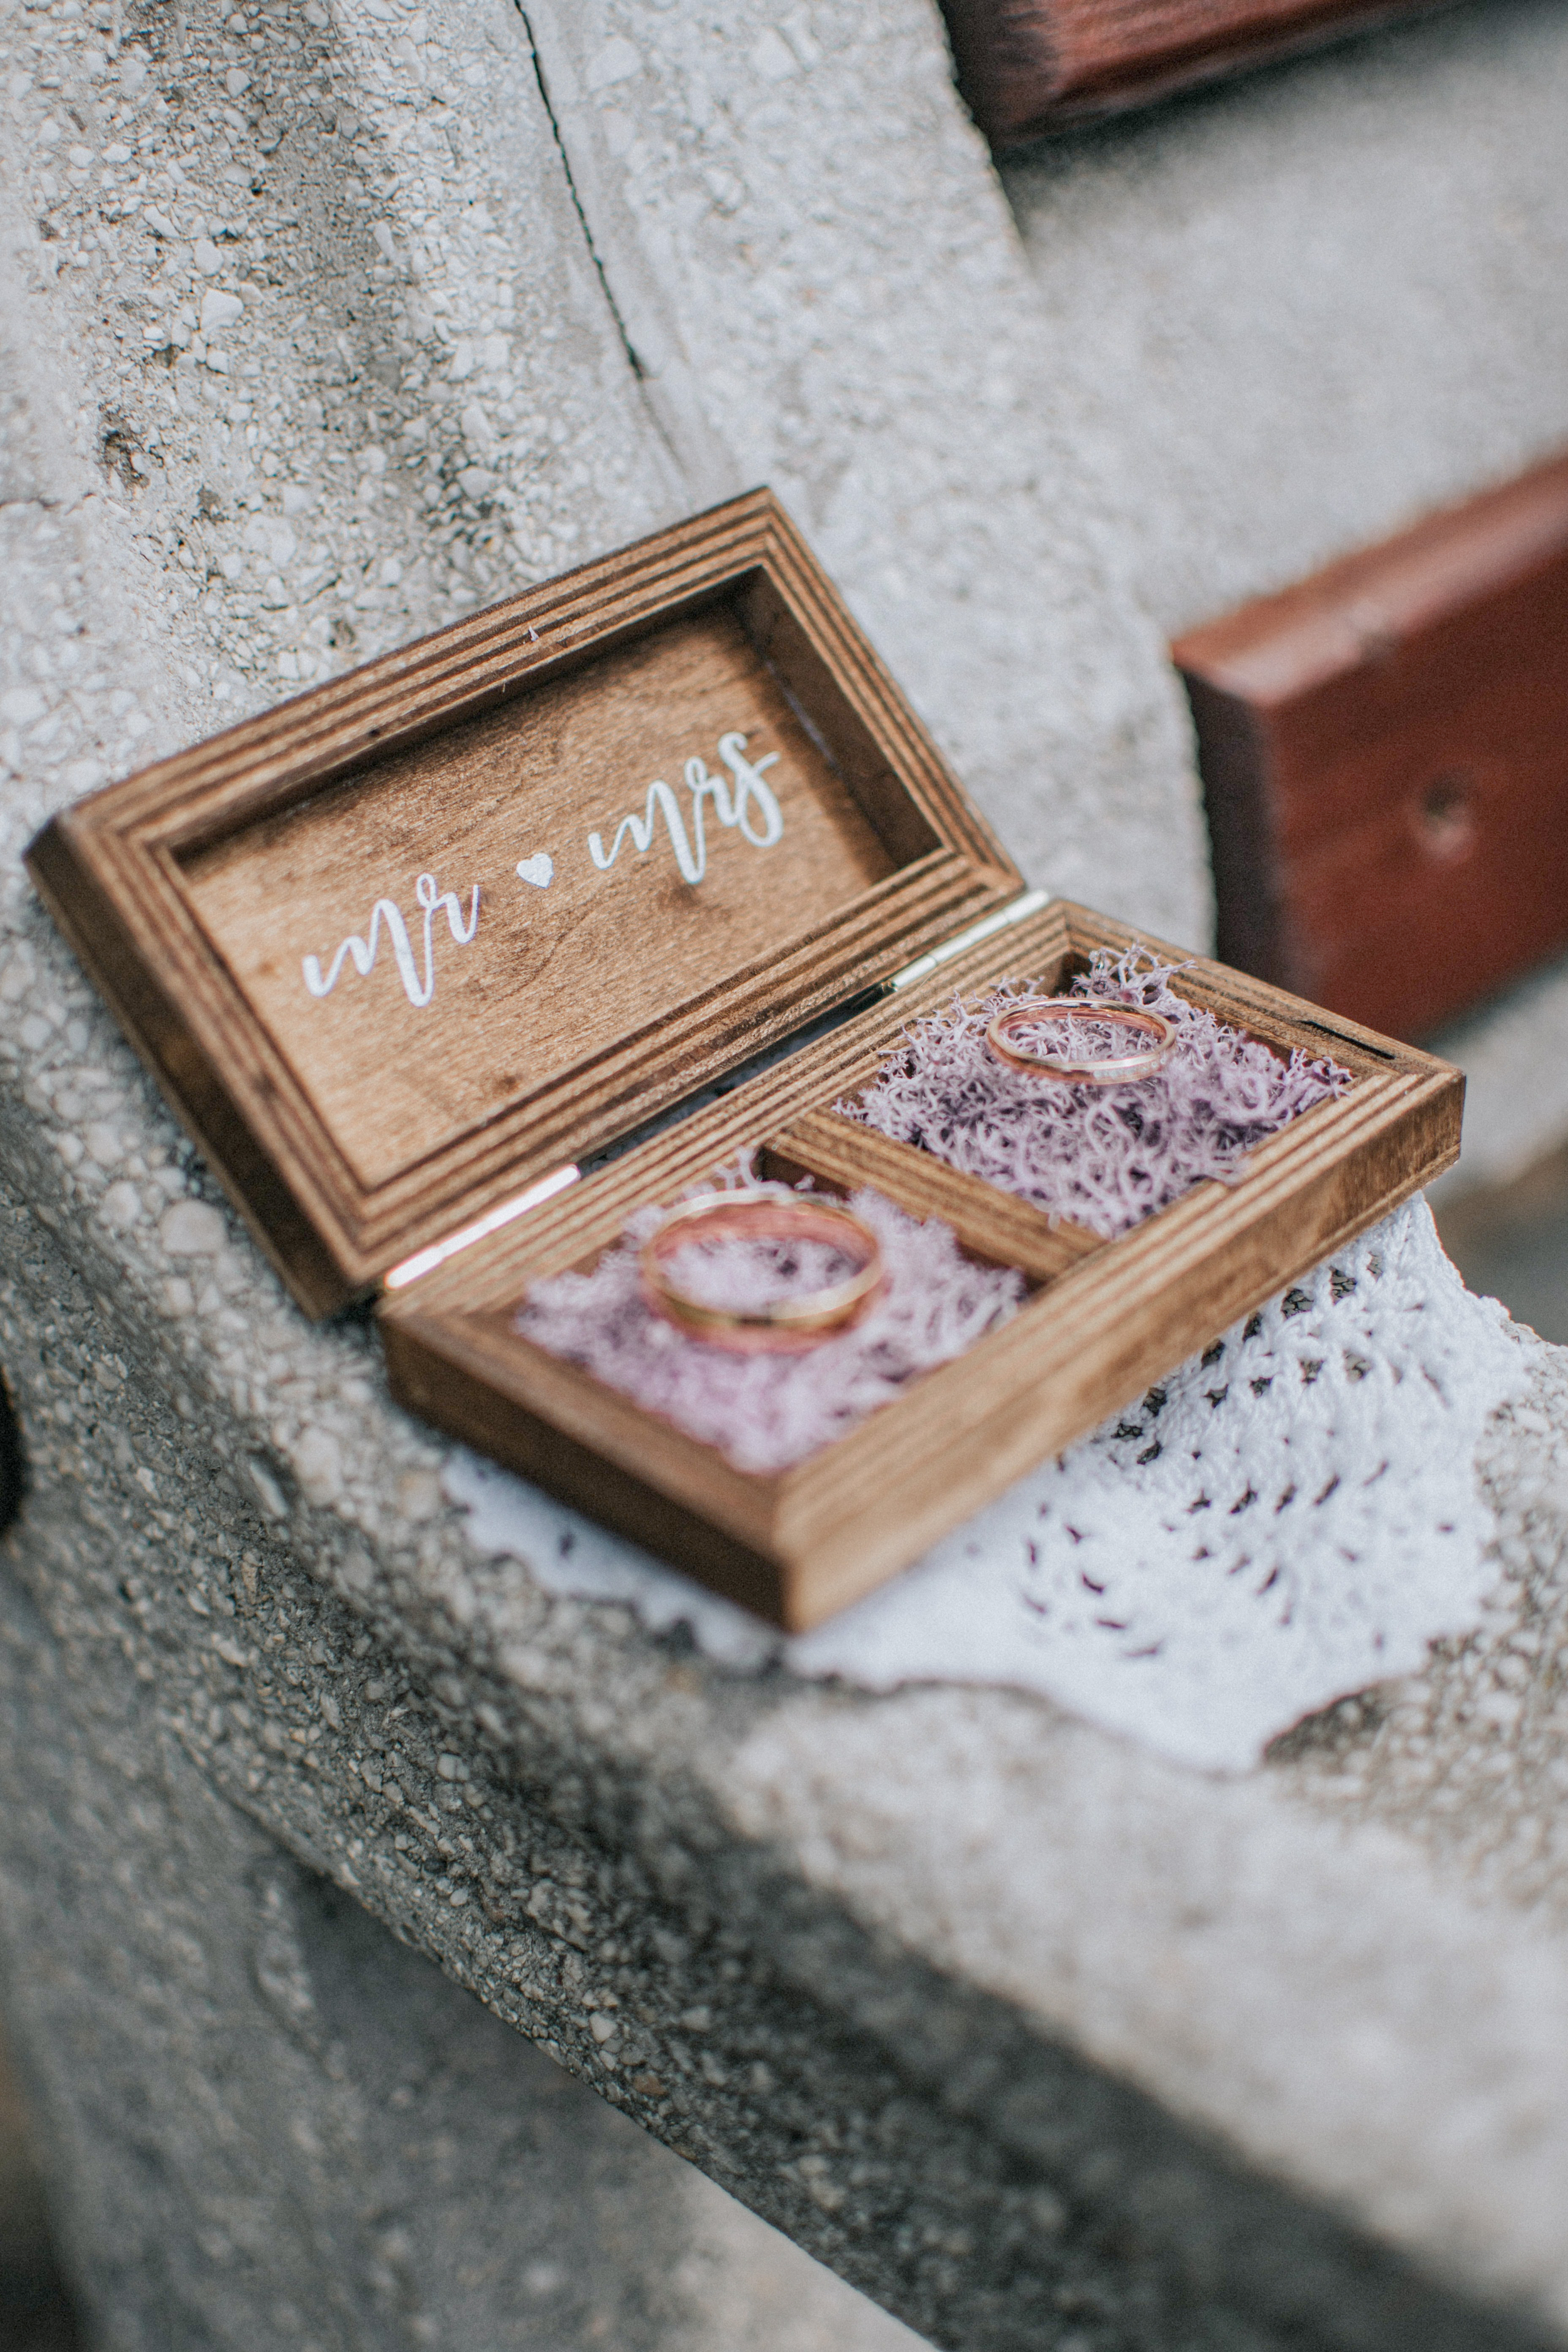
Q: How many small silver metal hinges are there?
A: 2